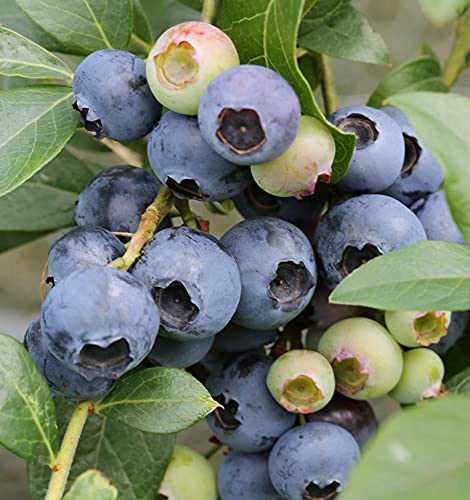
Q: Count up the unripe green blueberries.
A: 7